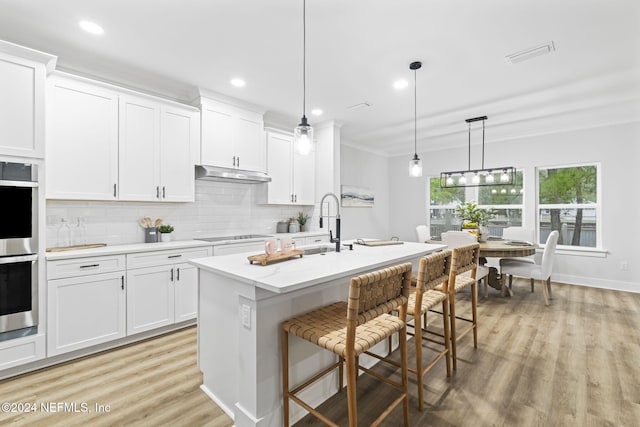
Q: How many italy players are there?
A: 0